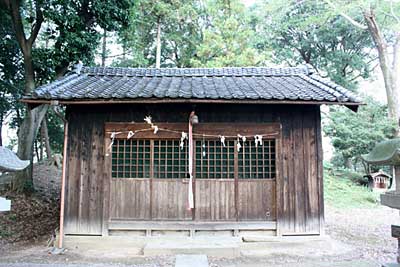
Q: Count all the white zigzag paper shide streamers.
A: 8